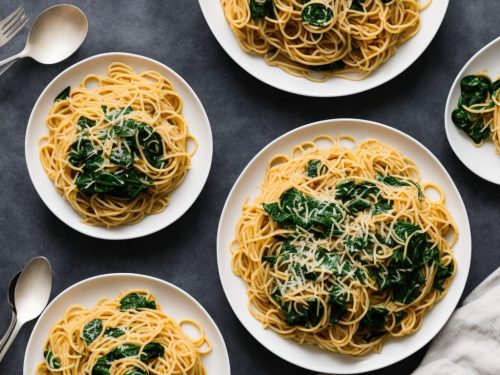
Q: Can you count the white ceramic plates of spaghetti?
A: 5